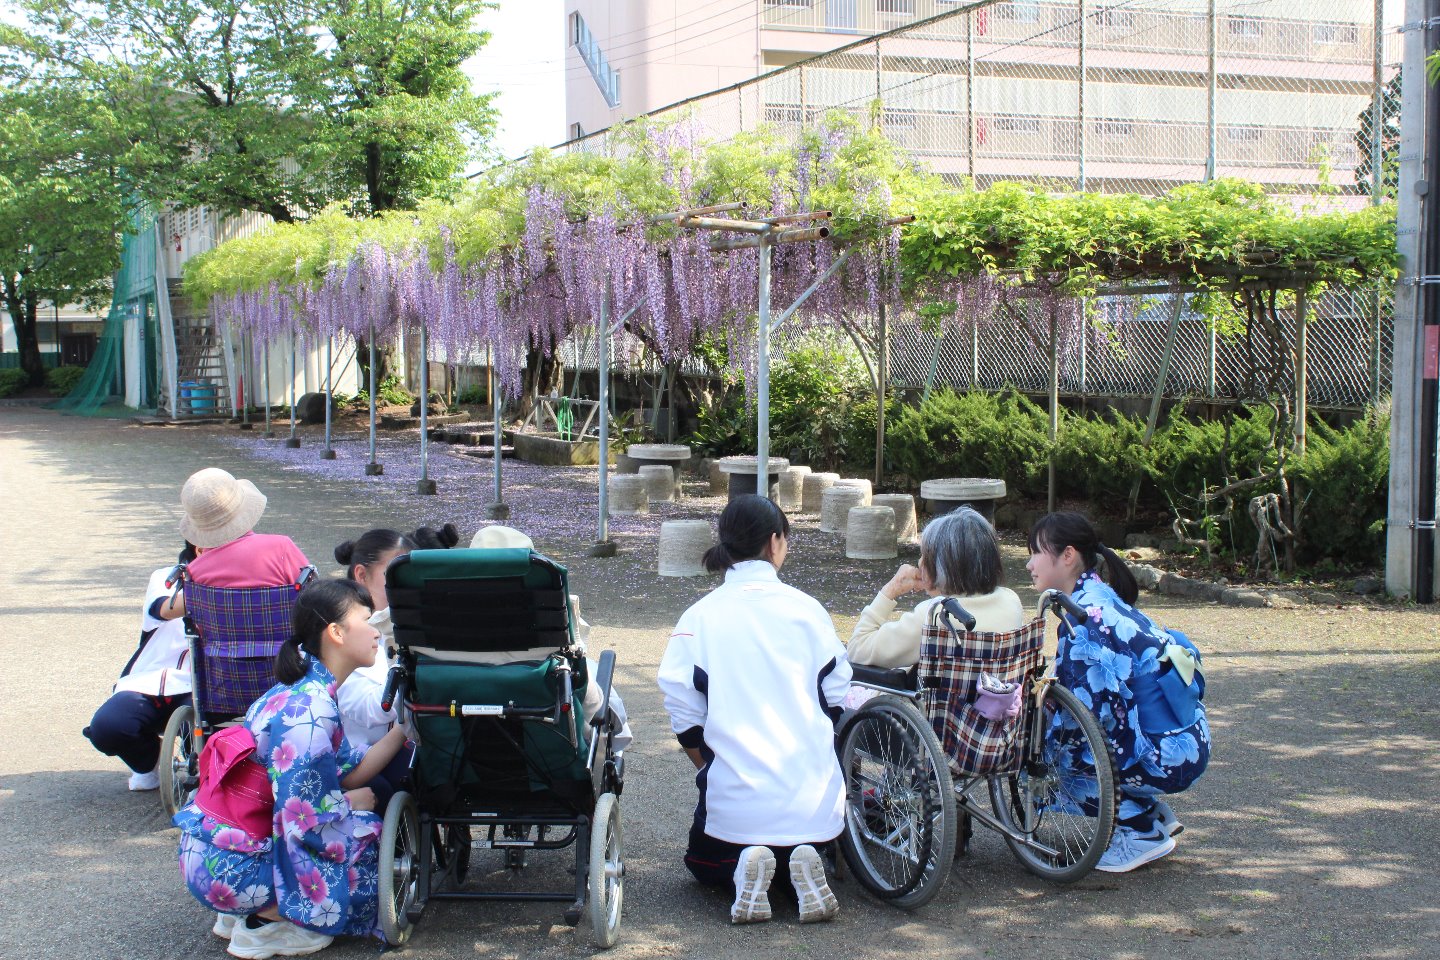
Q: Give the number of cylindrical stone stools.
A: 10